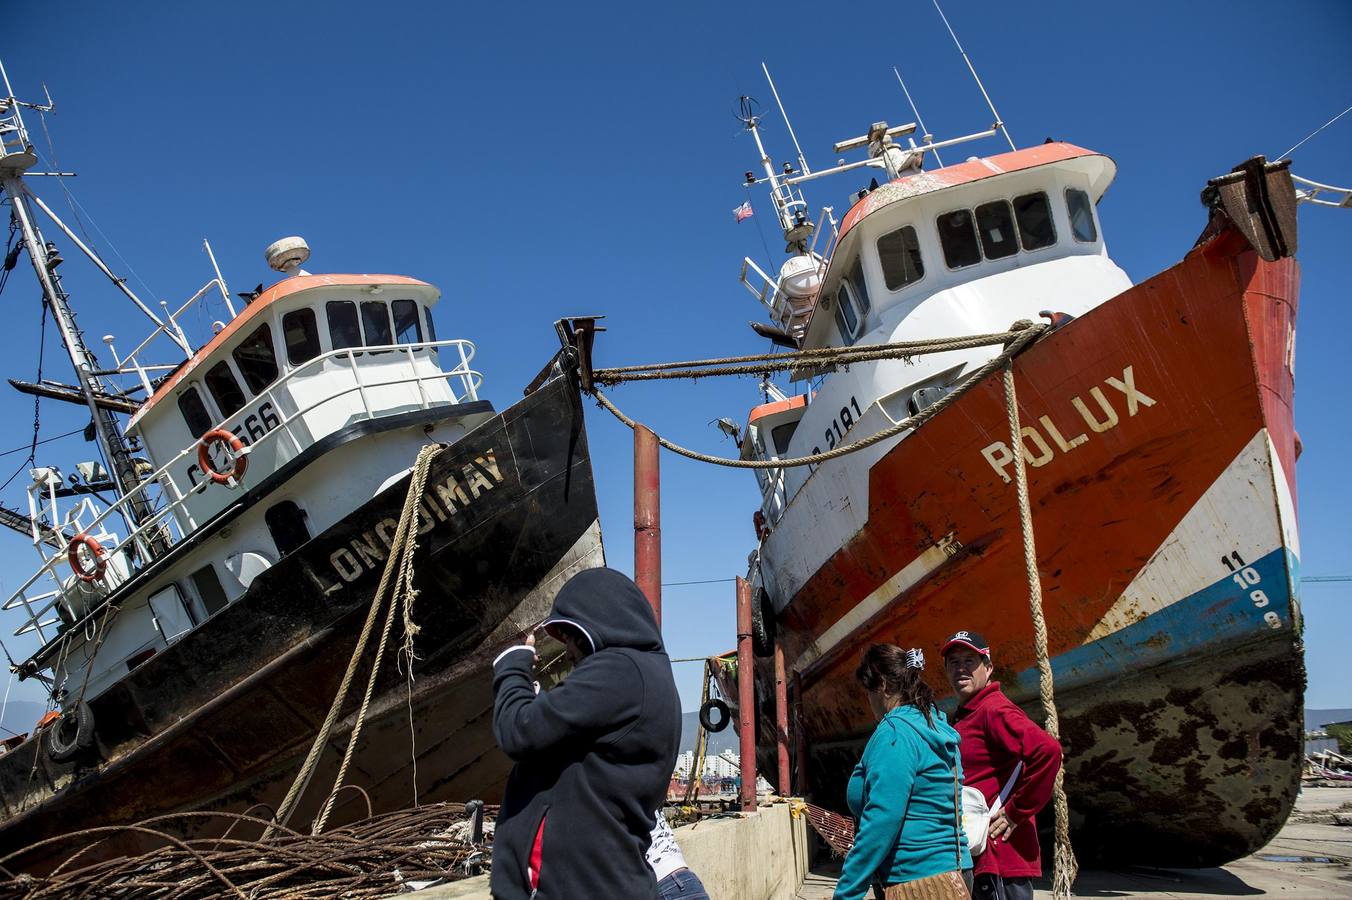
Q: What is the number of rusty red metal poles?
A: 4